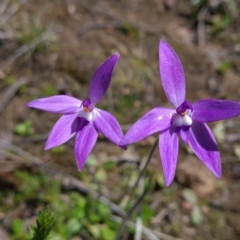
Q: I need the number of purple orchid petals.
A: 10